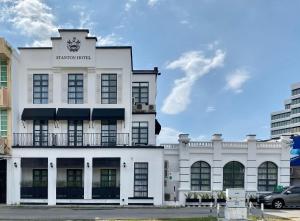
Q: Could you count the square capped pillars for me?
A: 4